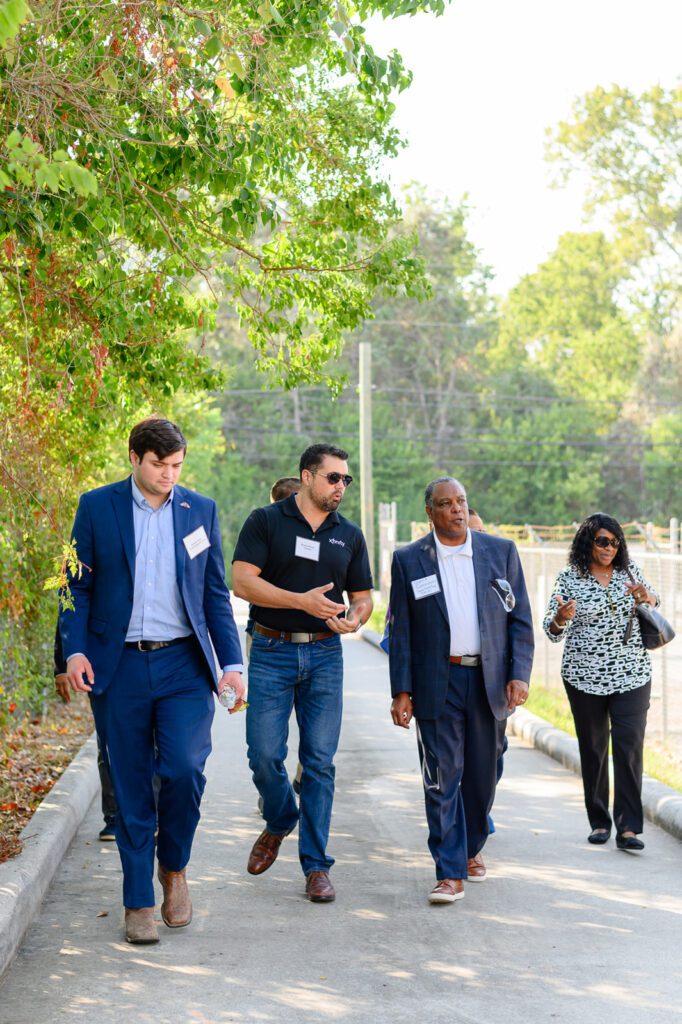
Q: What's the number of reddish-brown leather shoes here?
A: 4